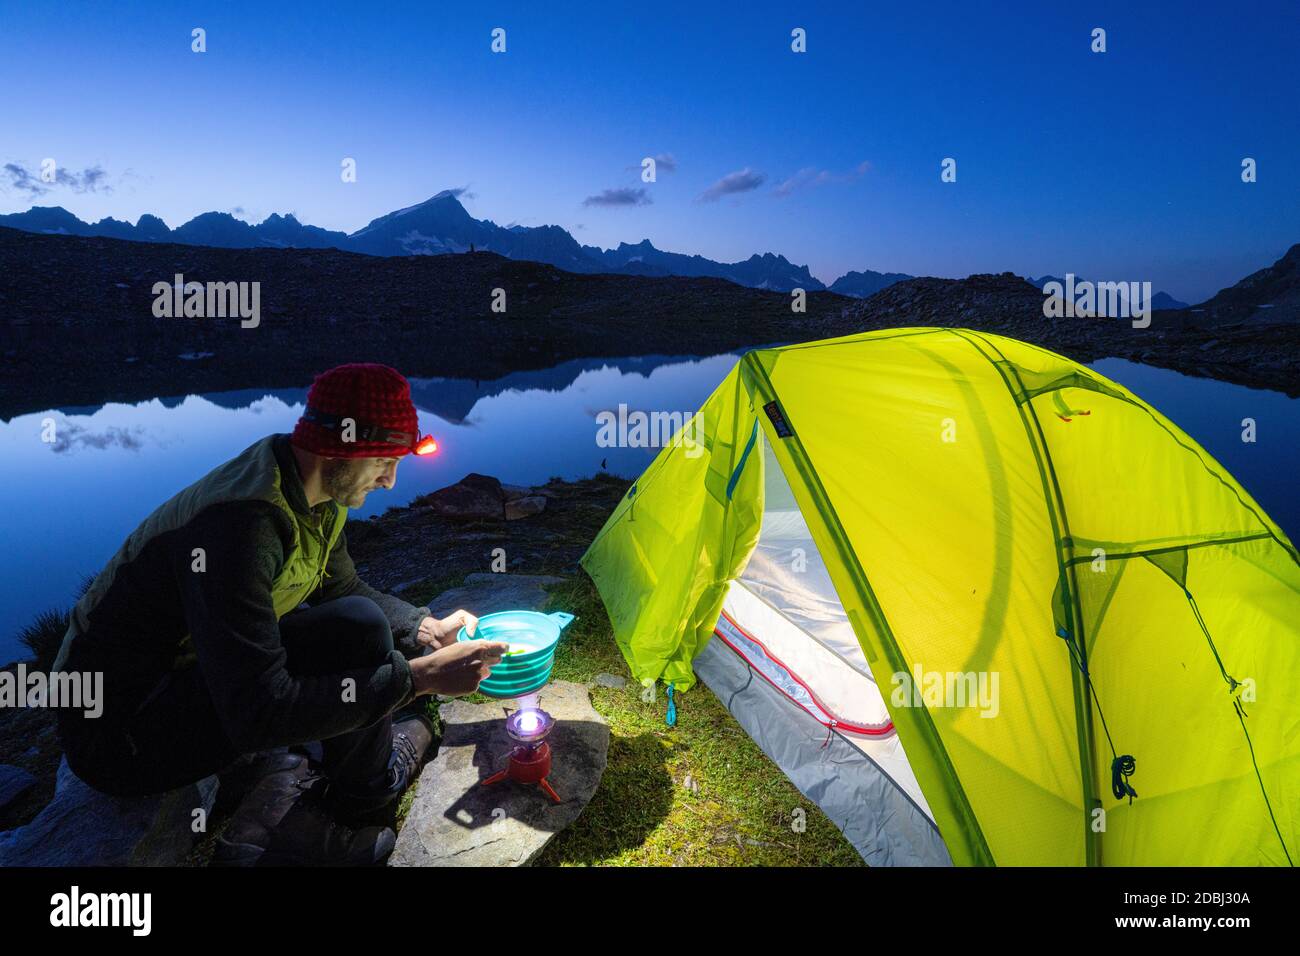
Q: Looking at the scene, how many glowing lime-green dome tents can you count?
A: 1